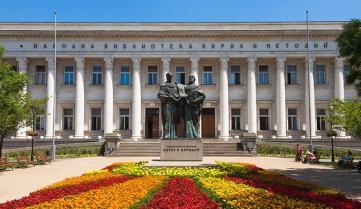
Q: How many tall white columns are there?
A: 12